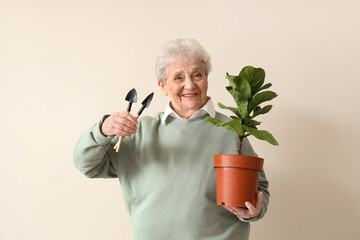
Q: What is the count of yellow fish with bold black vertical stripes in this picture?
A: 0